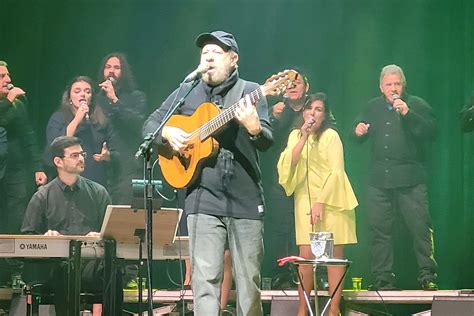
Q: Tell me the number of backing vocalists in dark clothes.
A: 5